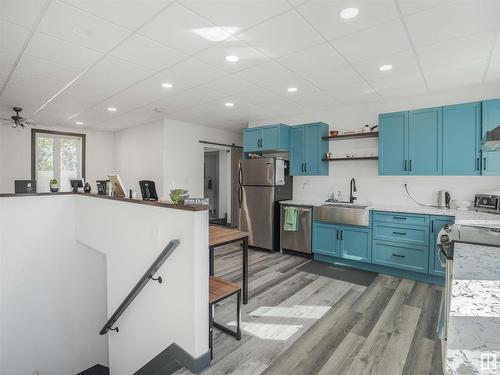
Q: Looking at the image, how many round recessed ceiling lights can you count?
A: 8